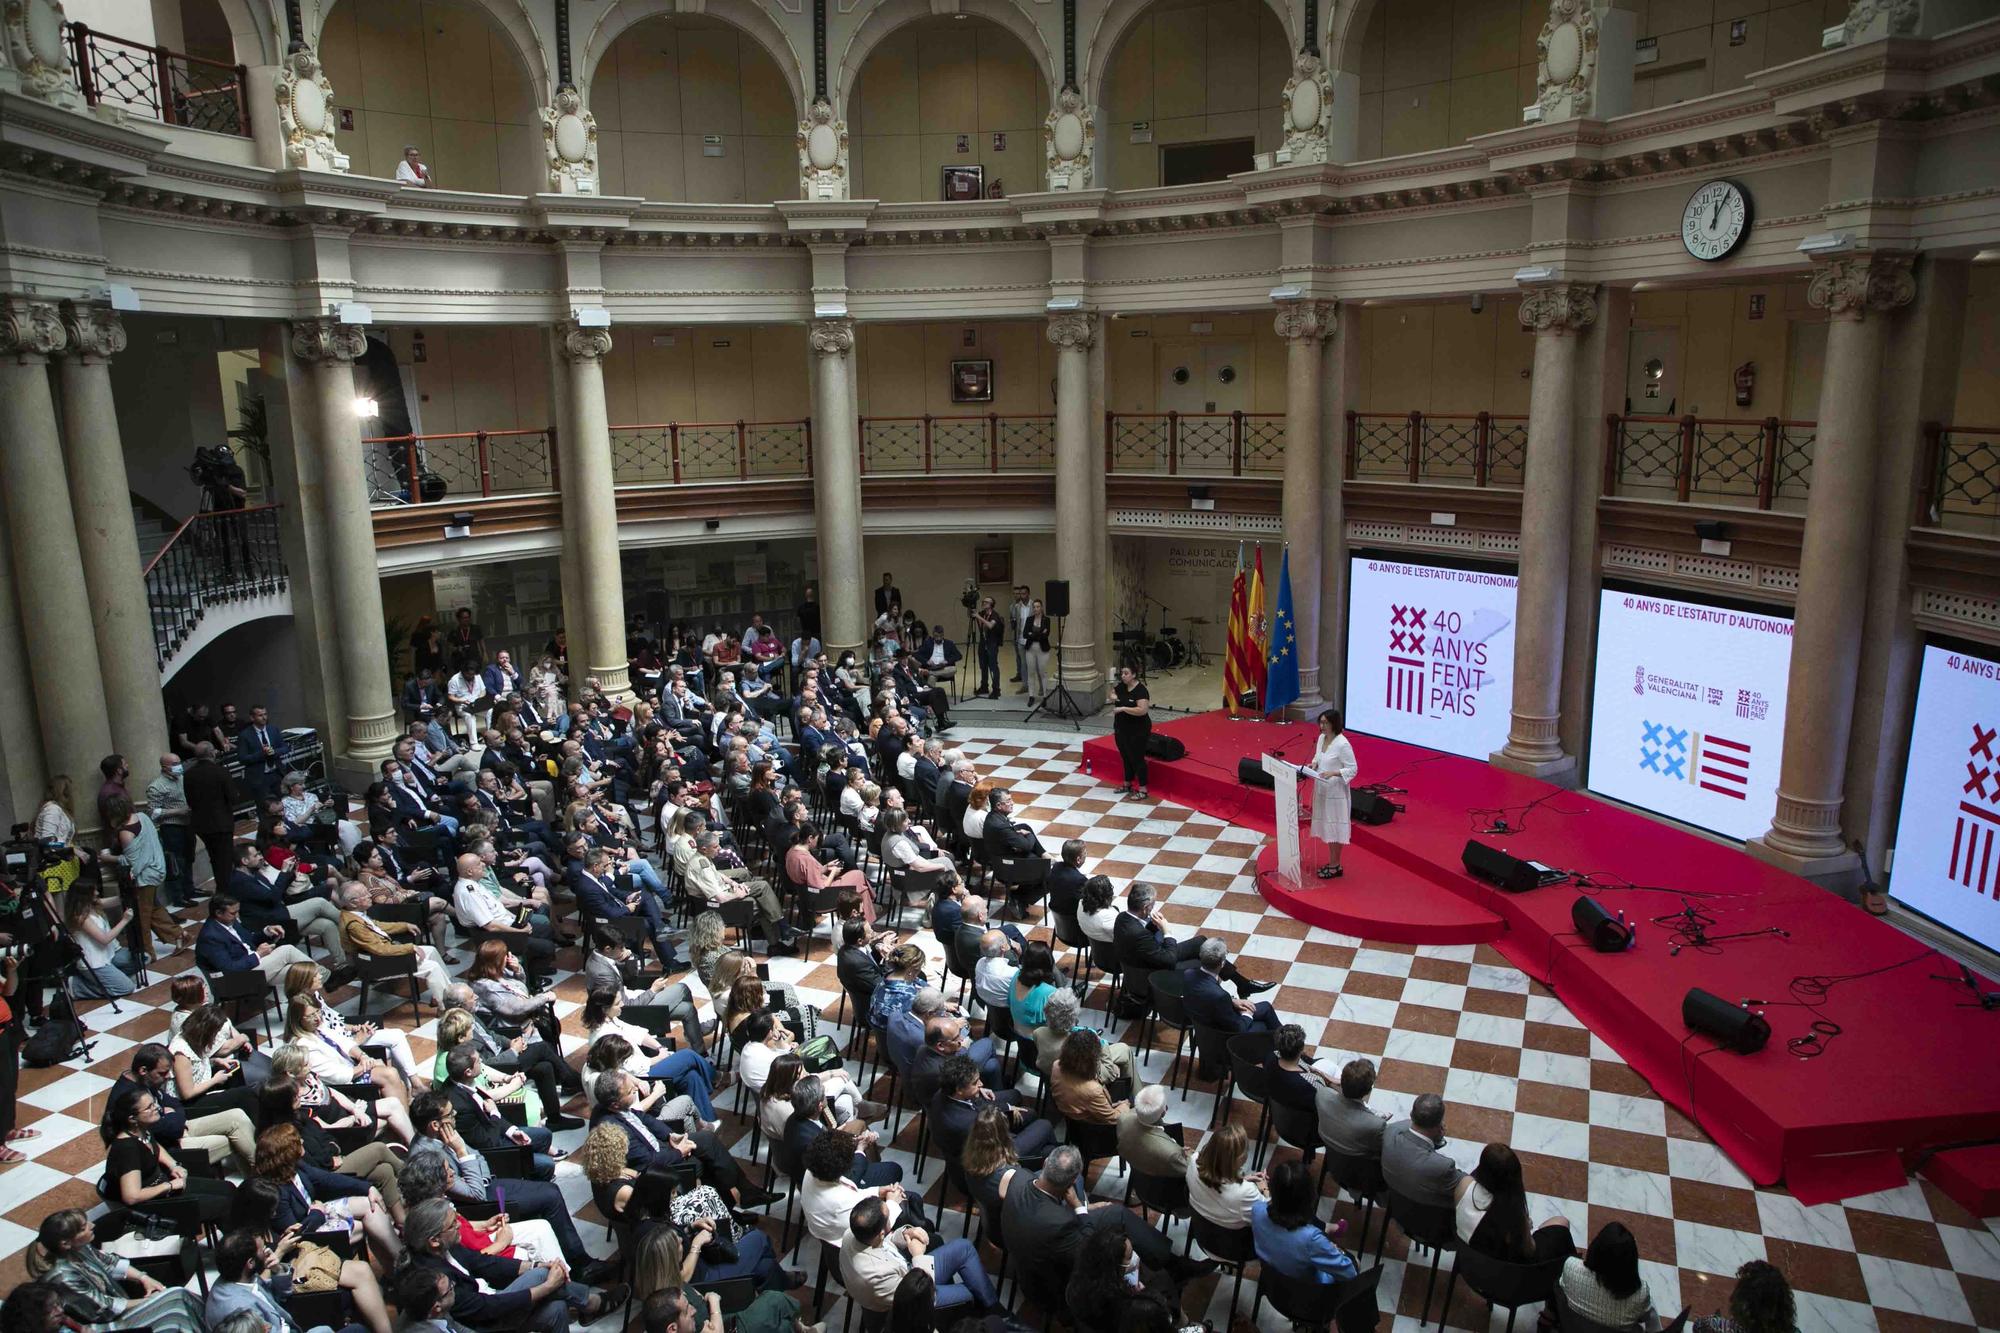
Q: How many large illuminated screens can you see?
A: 3